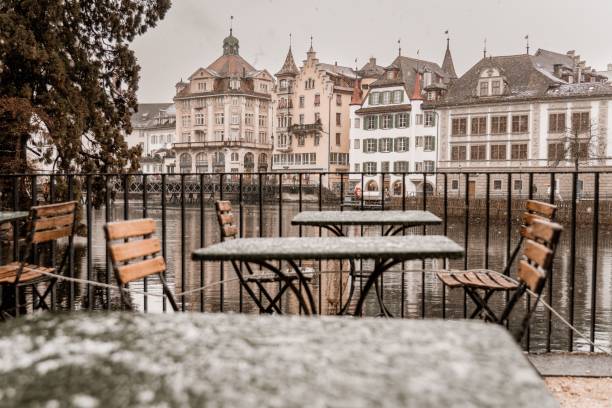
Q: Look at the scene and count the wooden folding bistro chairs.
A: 5